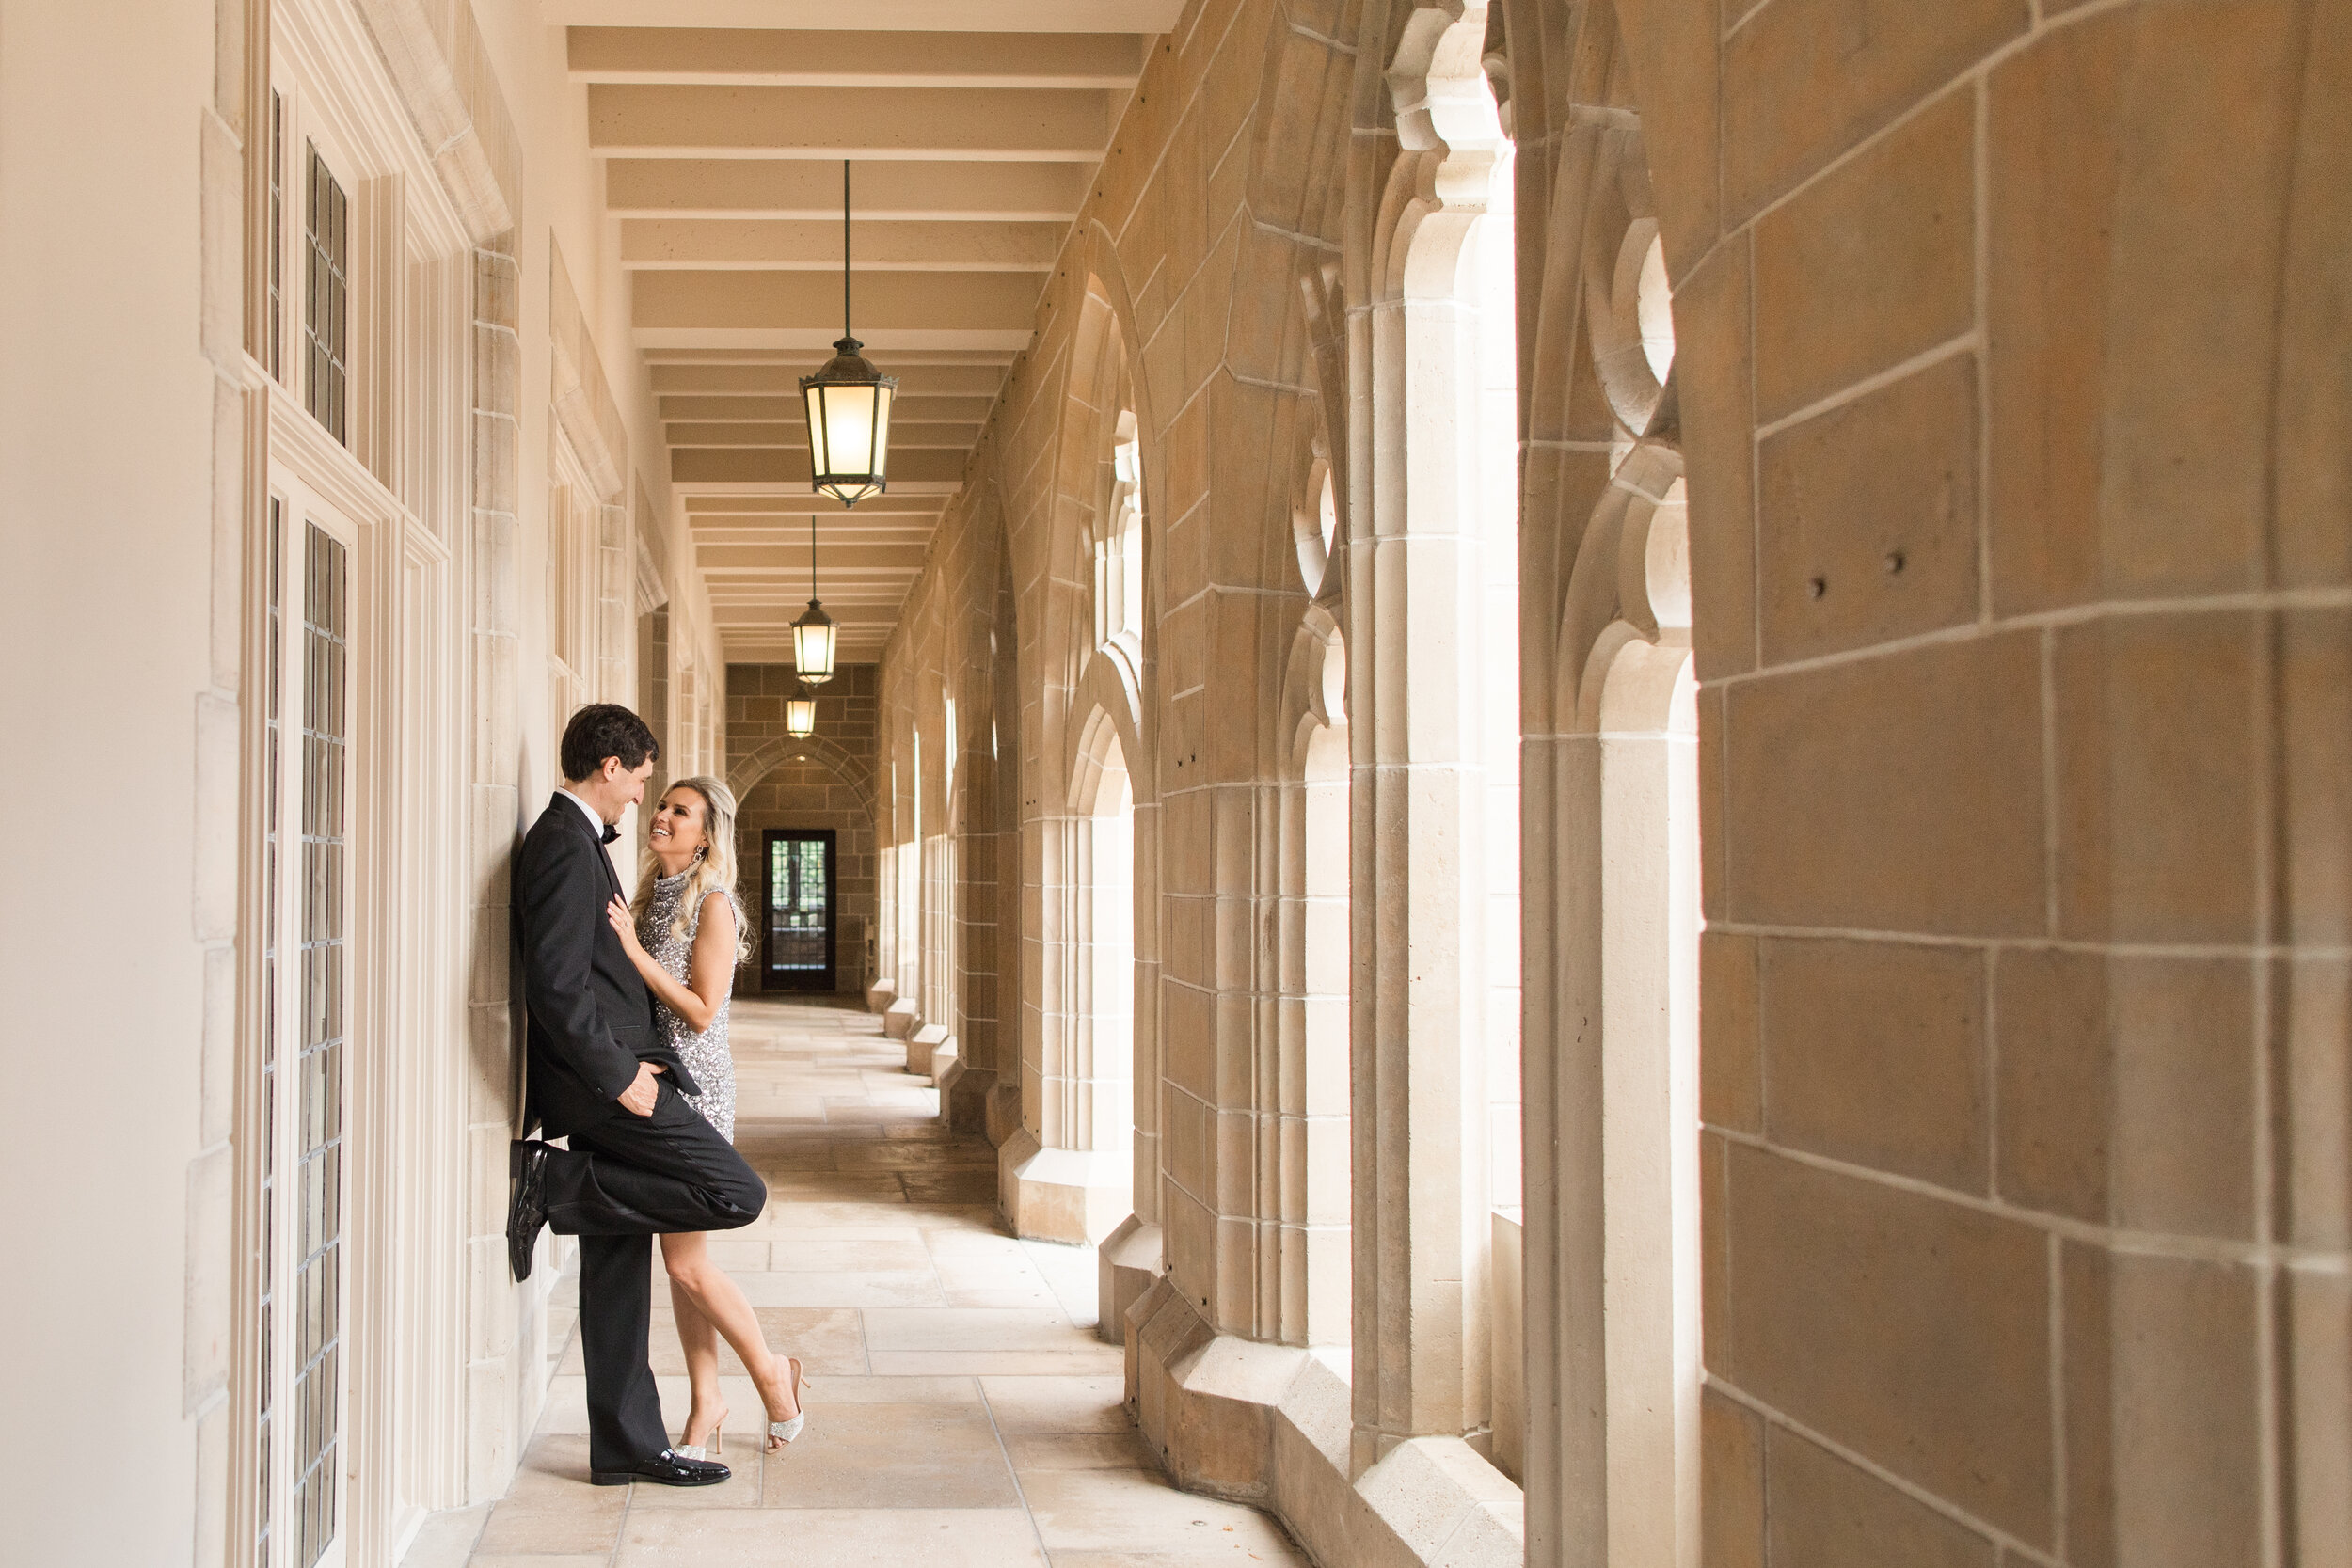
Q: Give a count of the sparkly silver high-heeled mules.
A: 2